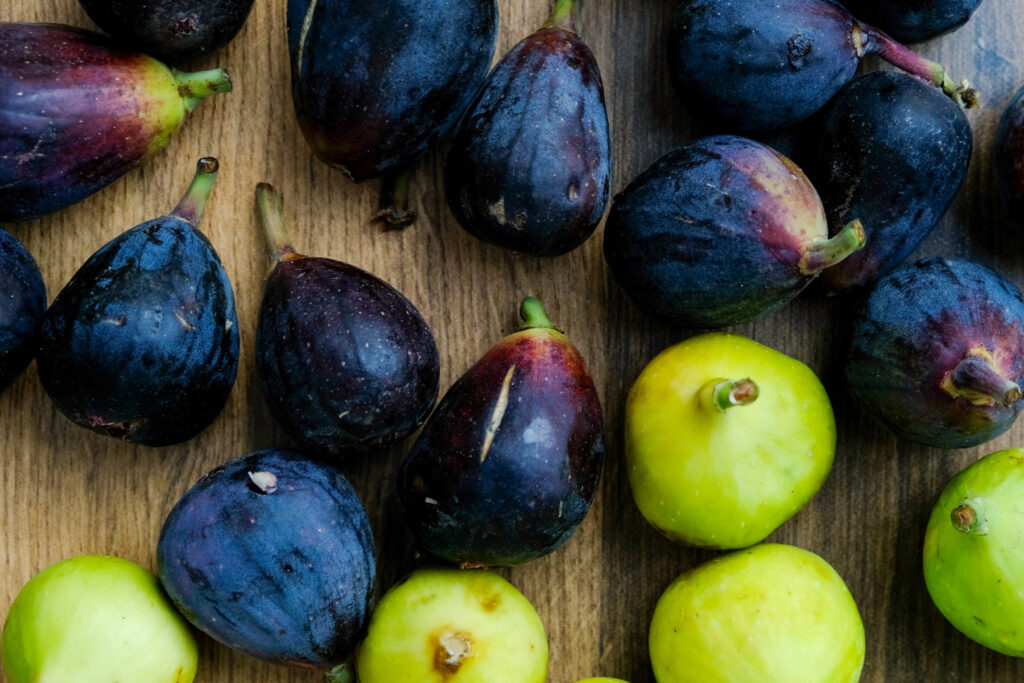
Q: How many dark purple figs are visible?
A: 15